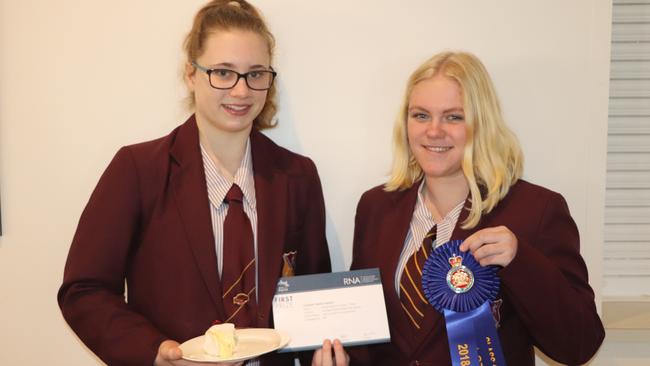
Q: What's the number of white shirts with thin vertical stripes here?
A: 2